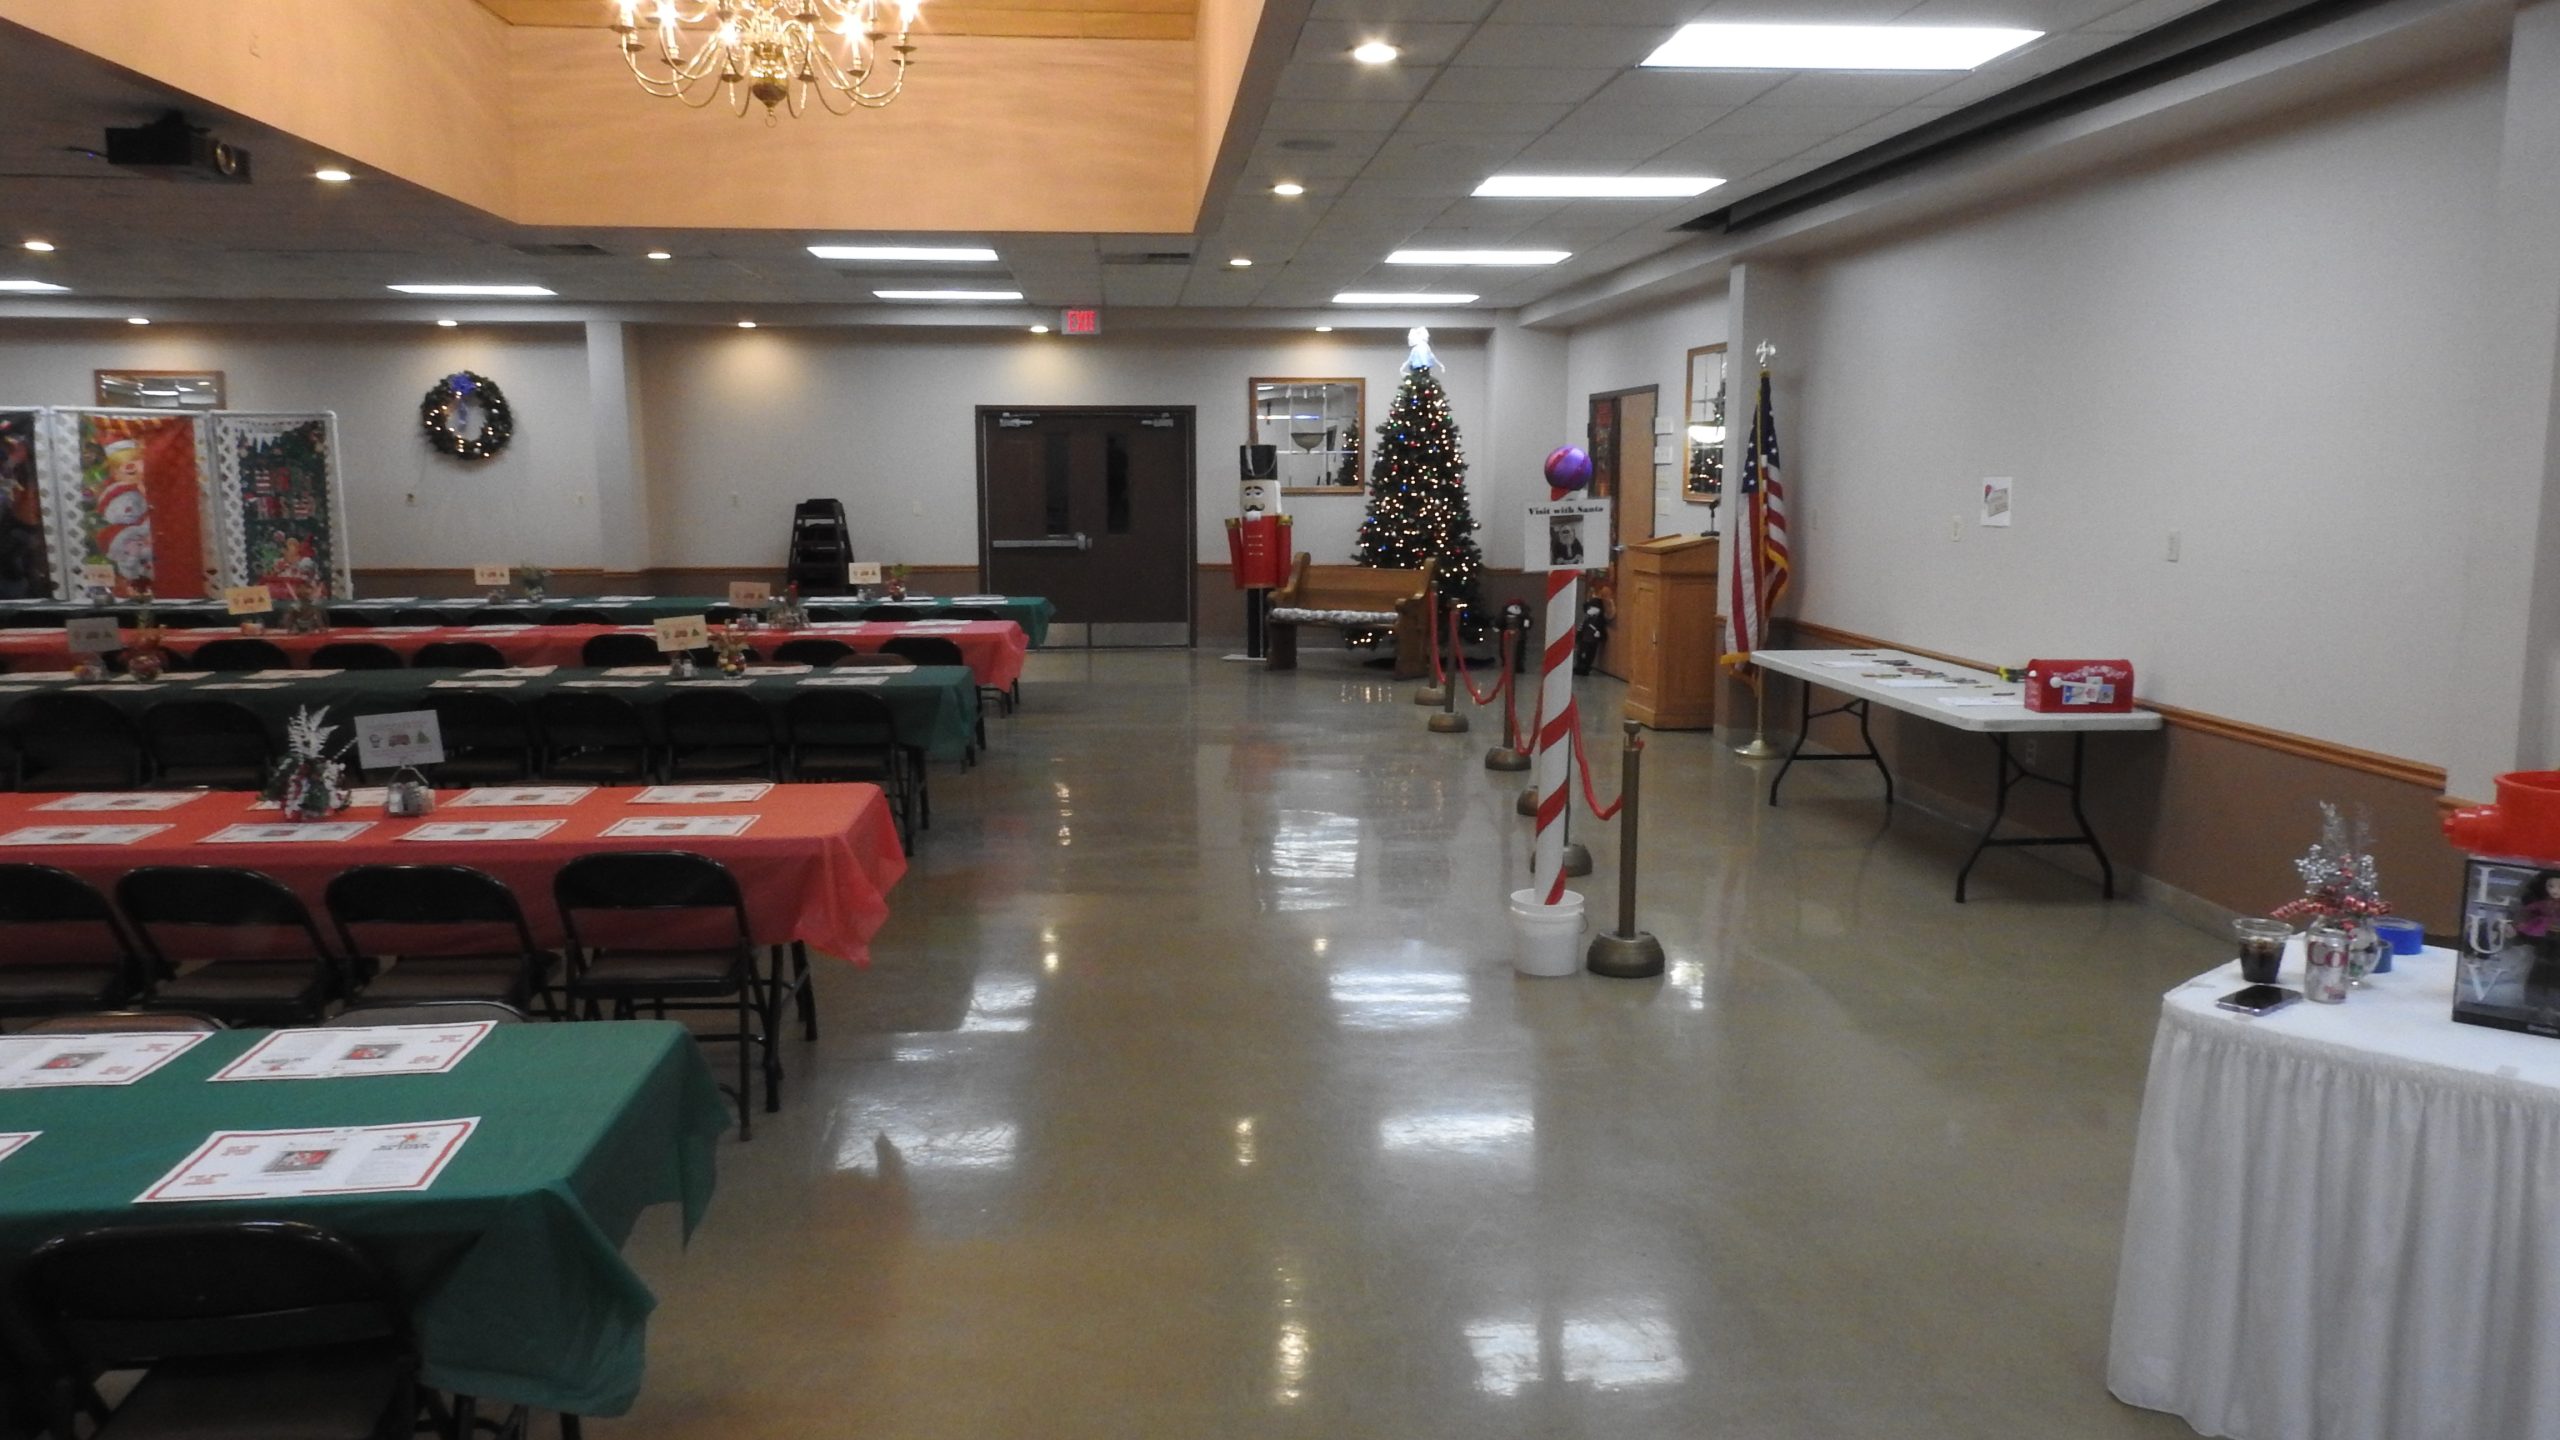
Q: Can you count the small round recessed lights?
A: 11